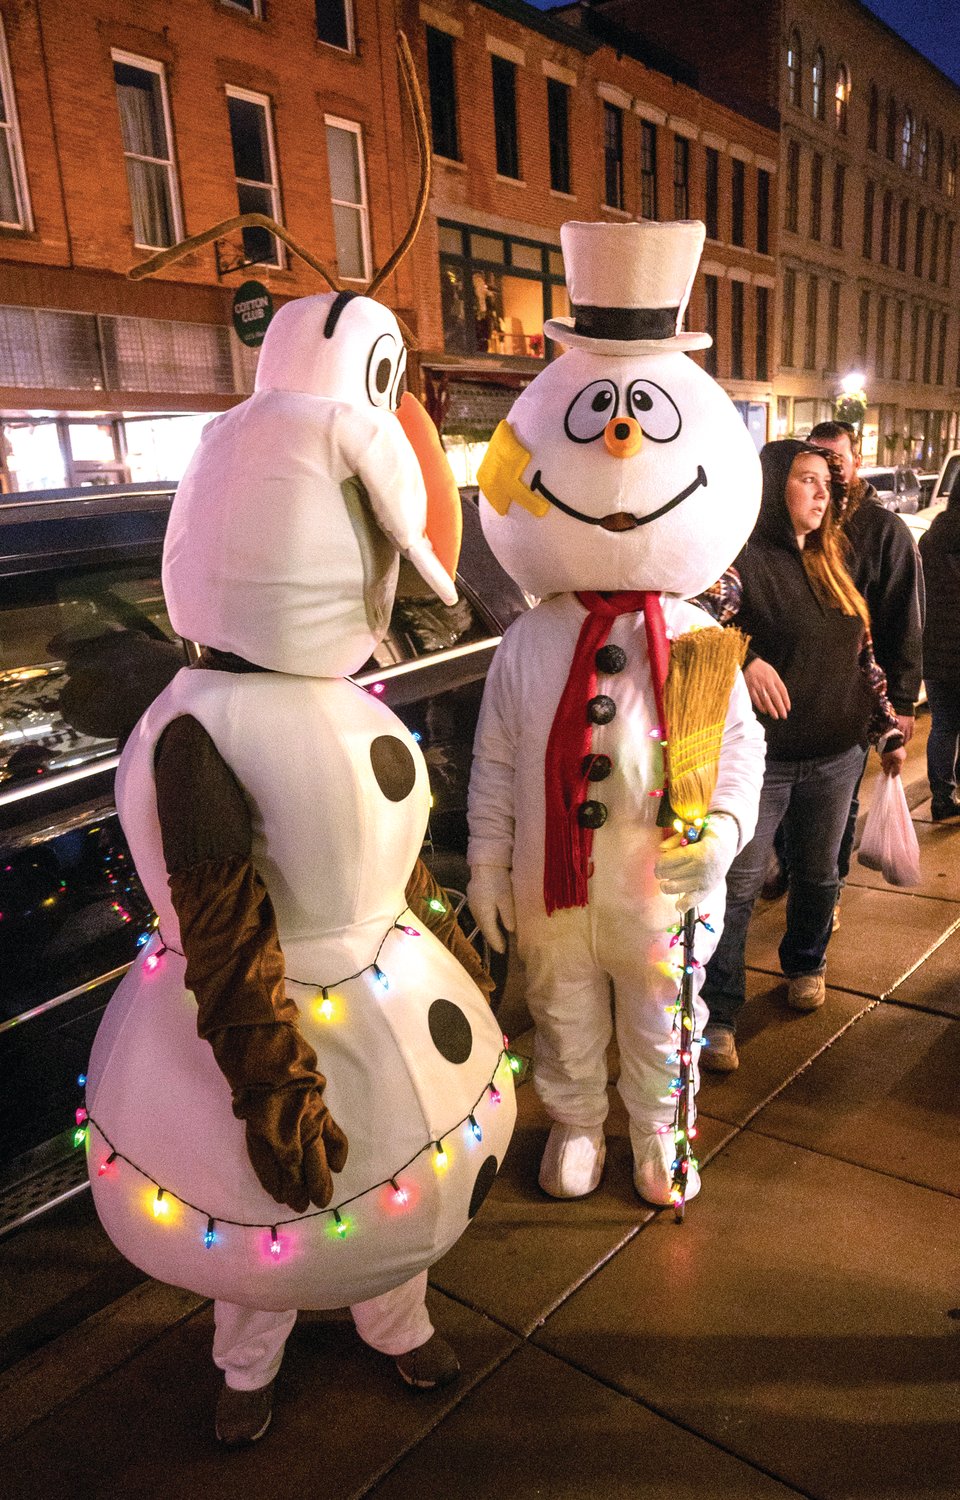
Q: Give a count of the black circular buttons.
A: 7